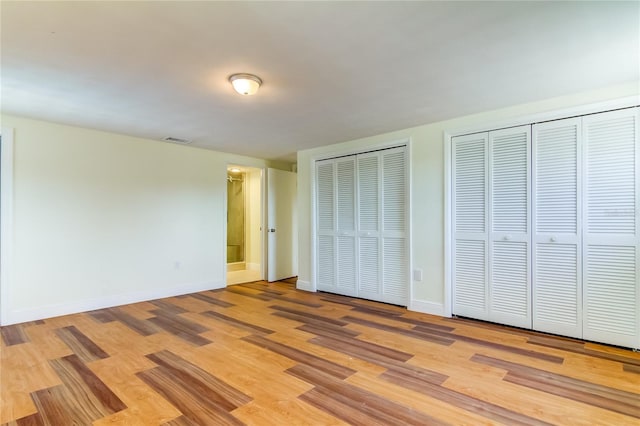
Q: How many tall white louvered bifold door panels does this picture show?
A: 8